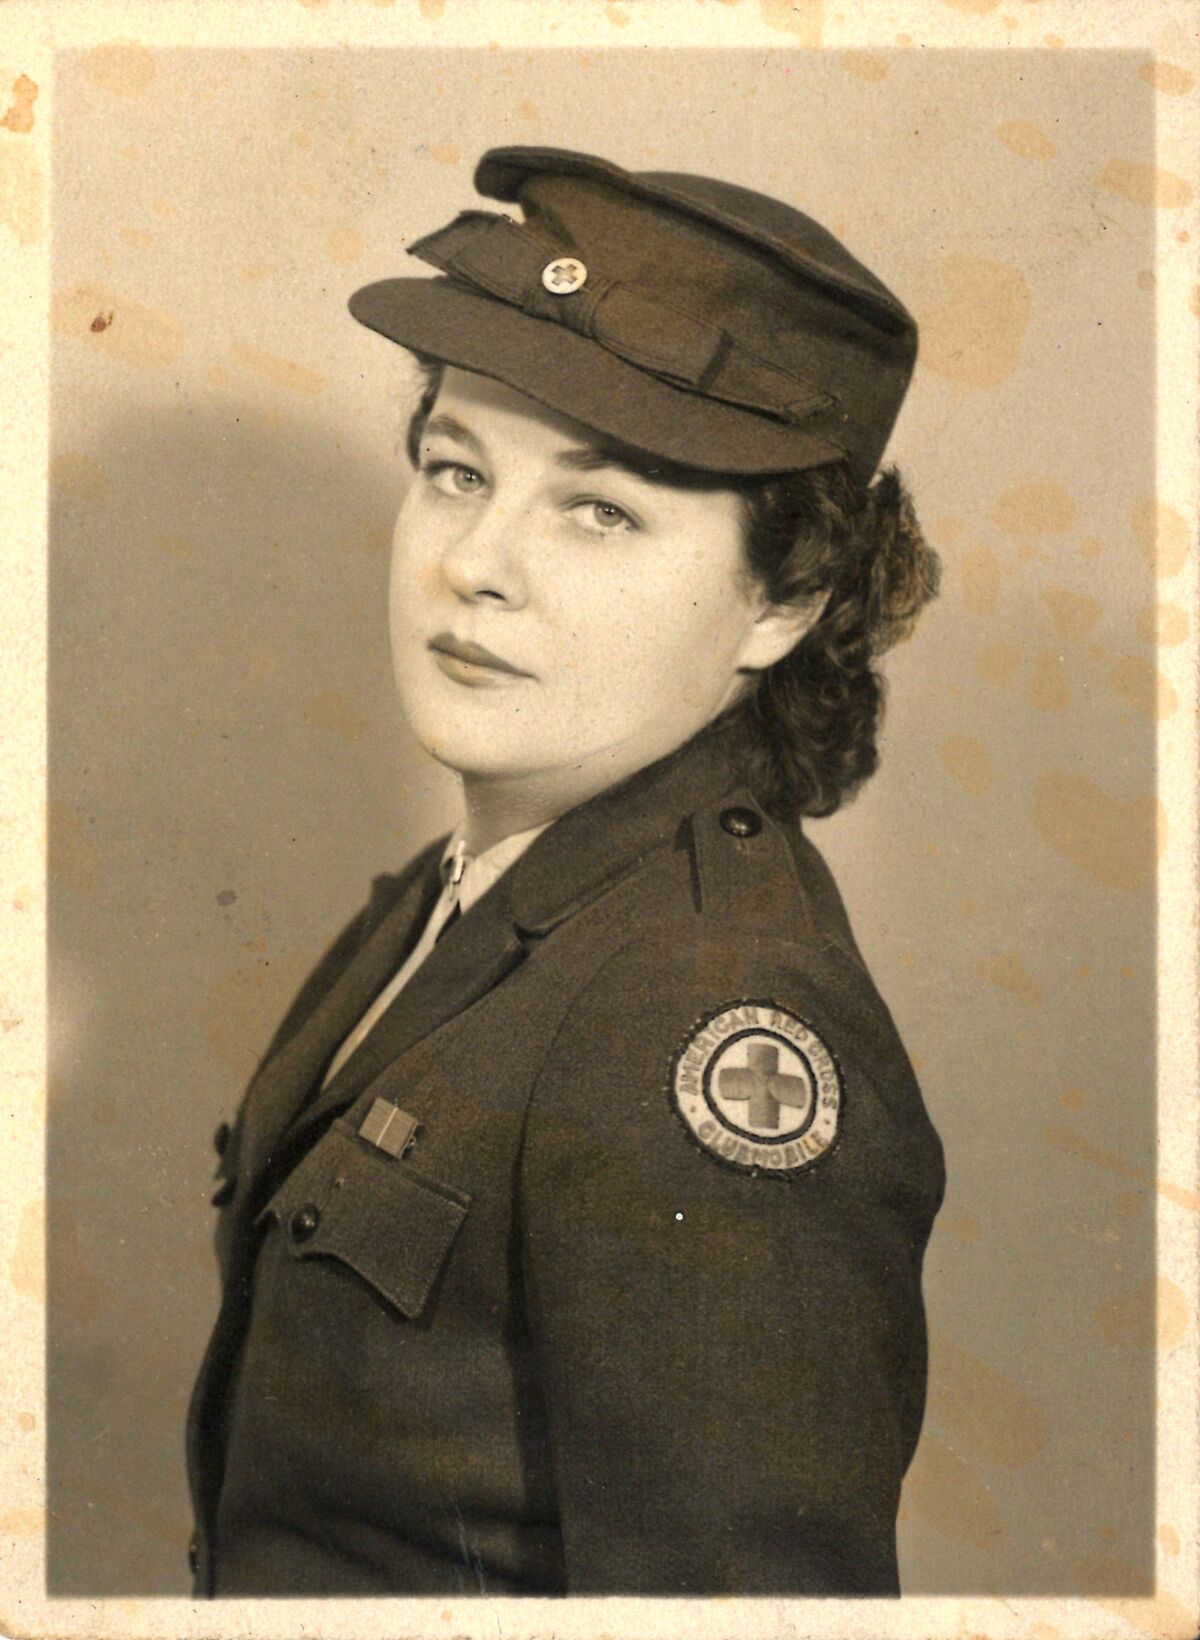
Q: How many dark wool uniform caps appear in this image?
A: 1